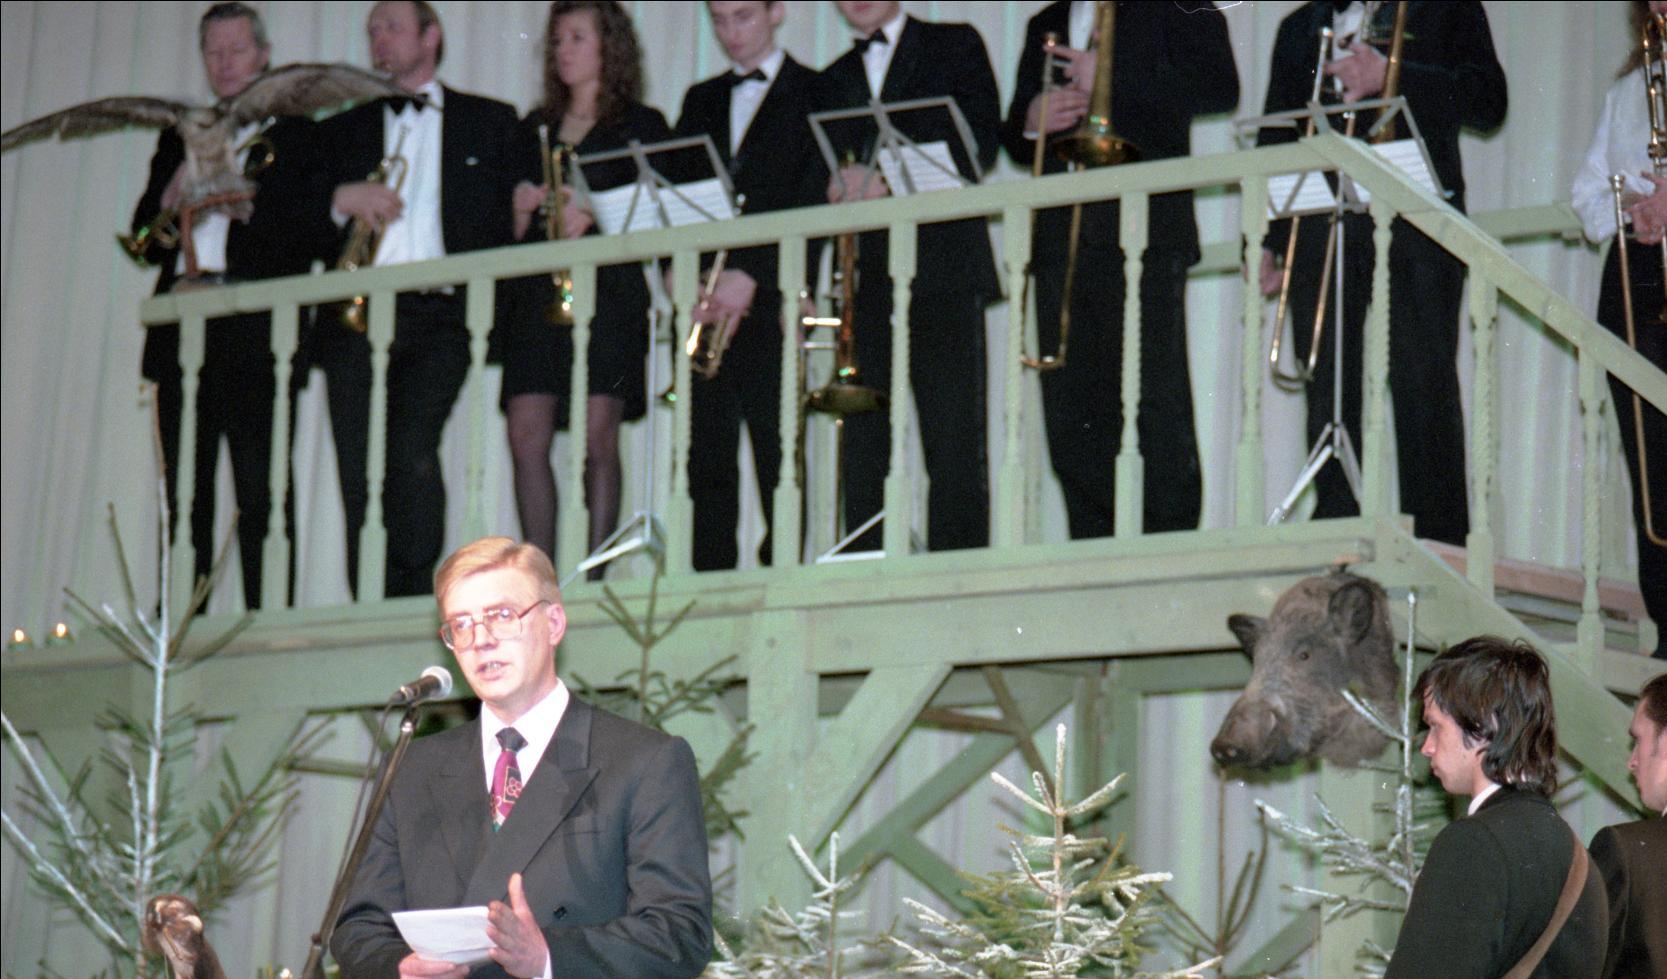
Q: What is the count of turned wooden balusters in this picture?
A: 14